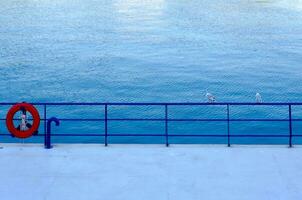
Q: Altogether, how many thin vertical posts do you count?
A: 5